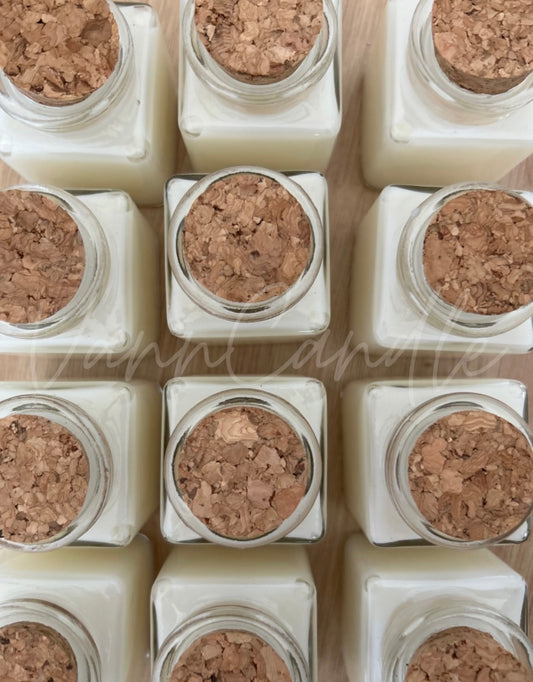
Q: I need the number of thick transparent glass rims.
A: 12